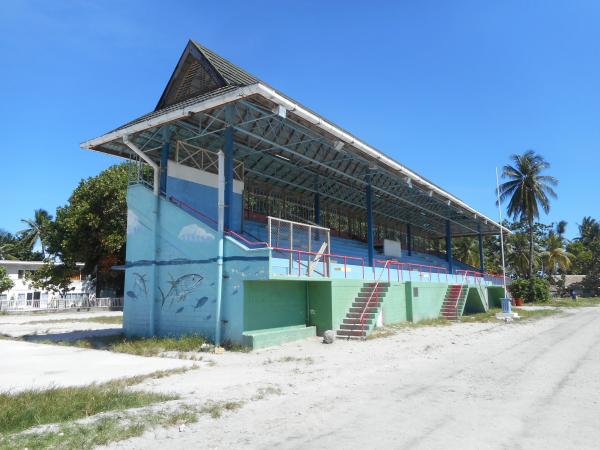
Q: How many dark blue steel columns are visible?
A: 7